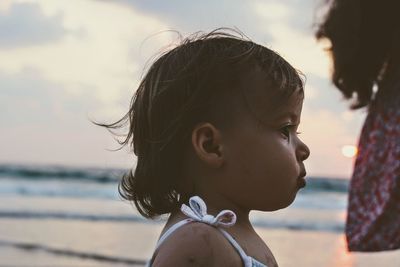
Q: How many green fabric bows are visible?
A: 0